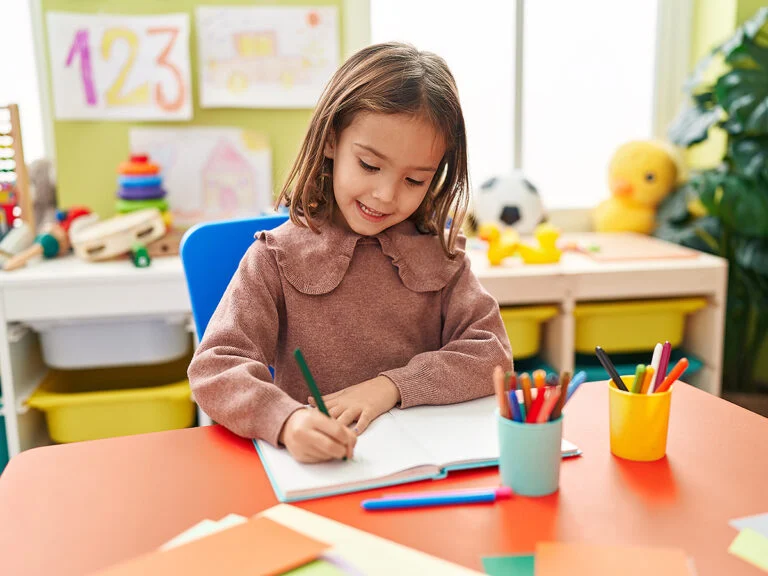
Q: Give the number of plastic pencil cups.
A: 2